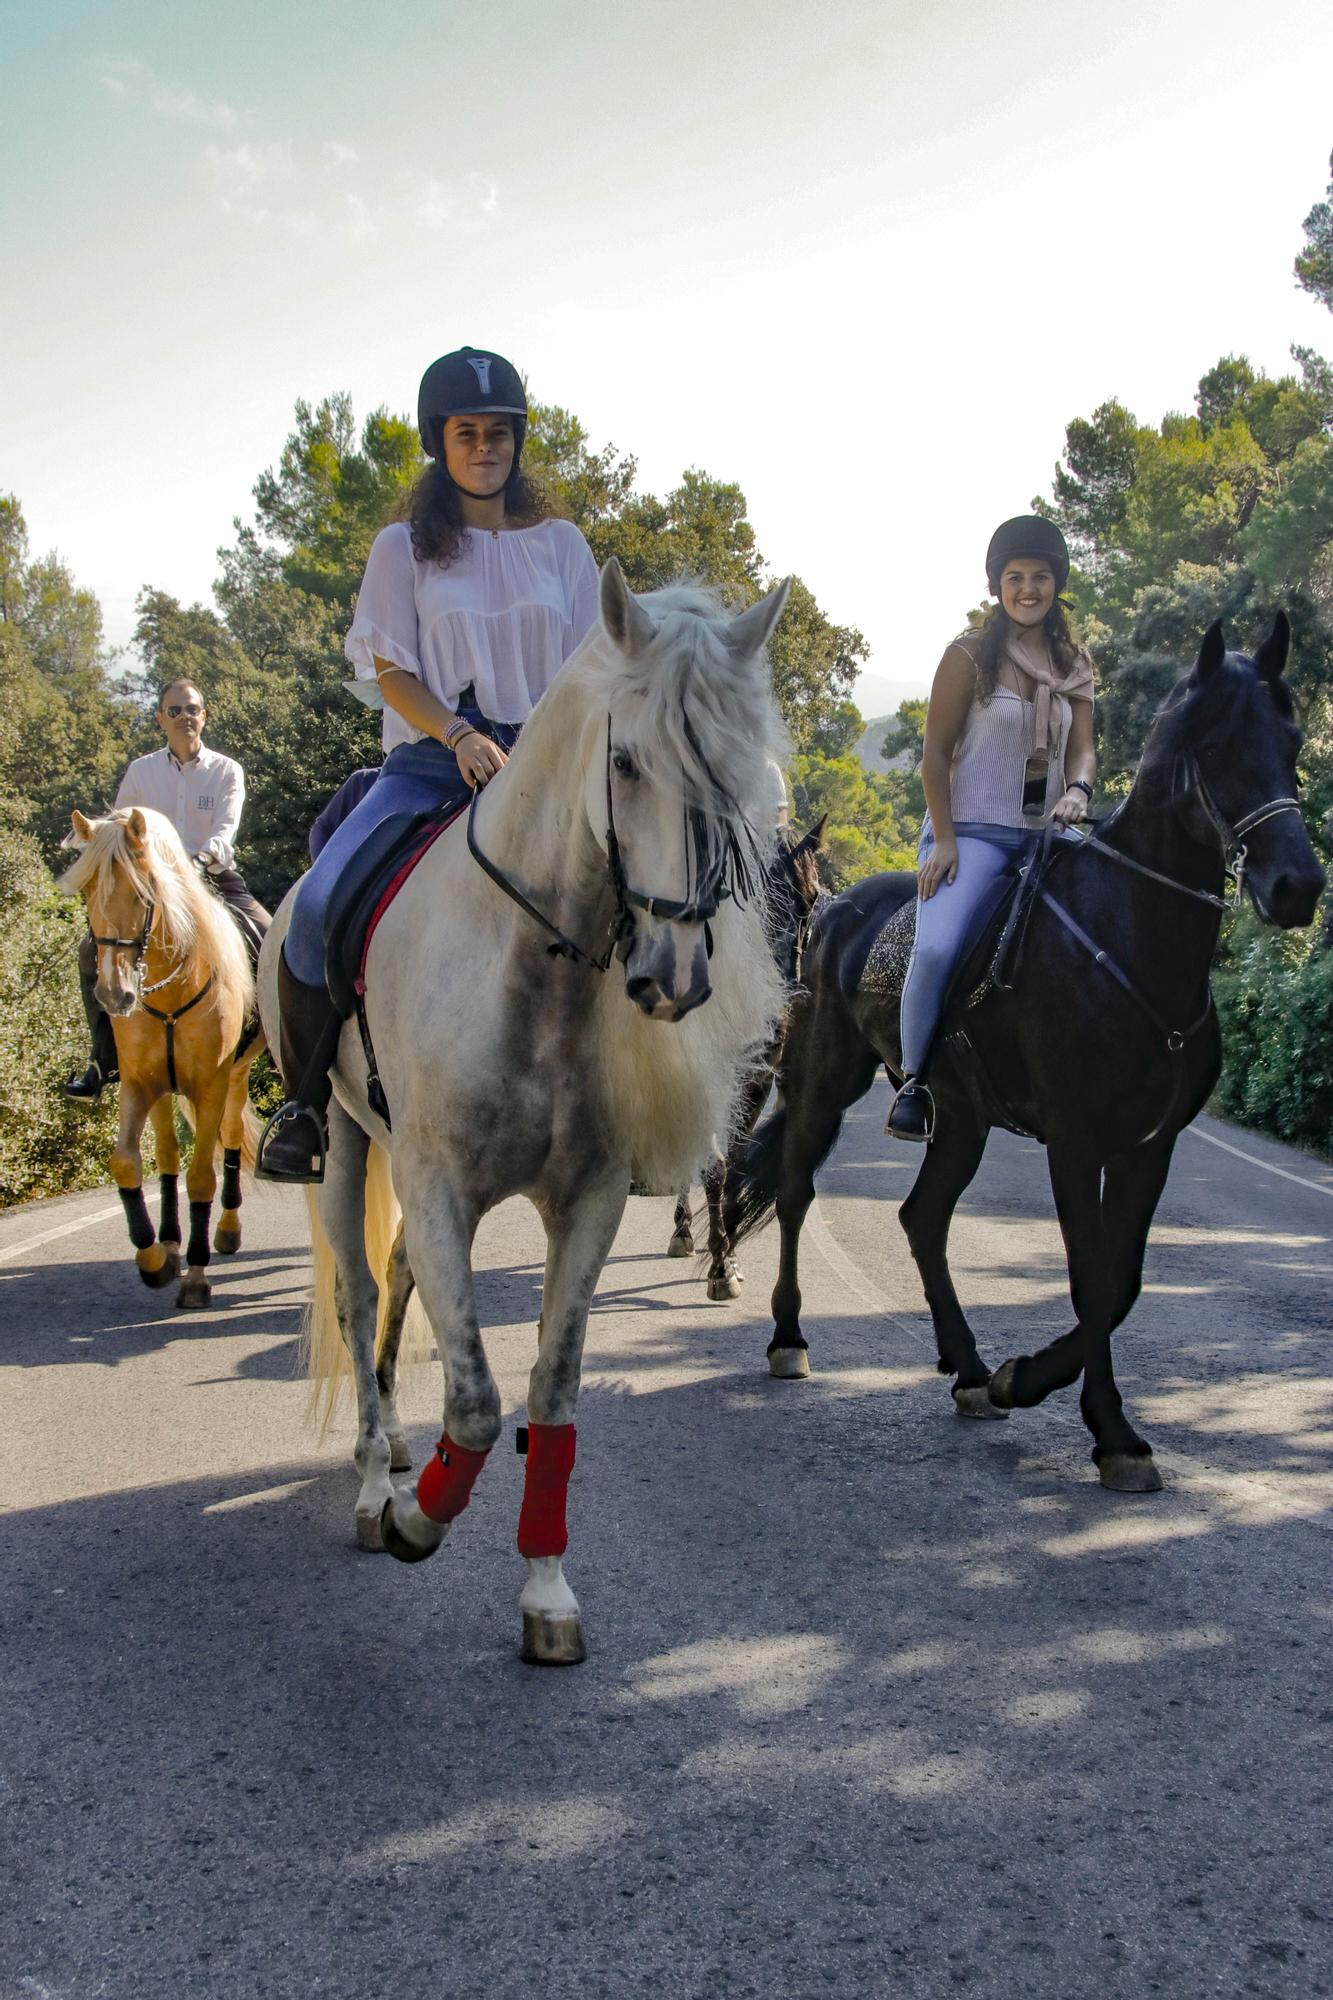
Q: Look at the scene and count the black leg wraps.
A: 4